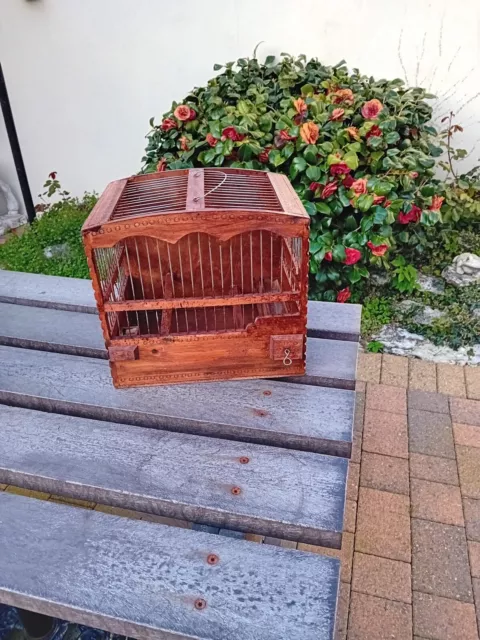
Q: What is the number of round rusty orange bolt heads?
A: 6